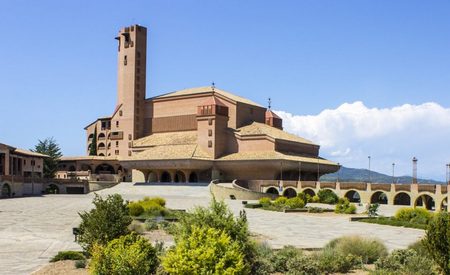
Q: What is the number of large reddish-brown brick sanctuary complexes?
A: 1